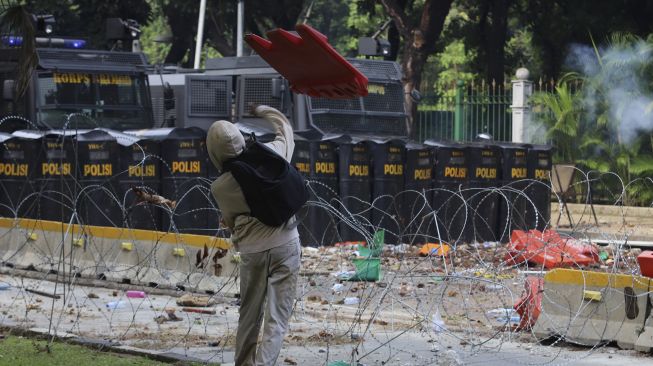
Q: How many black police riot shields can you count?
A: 14